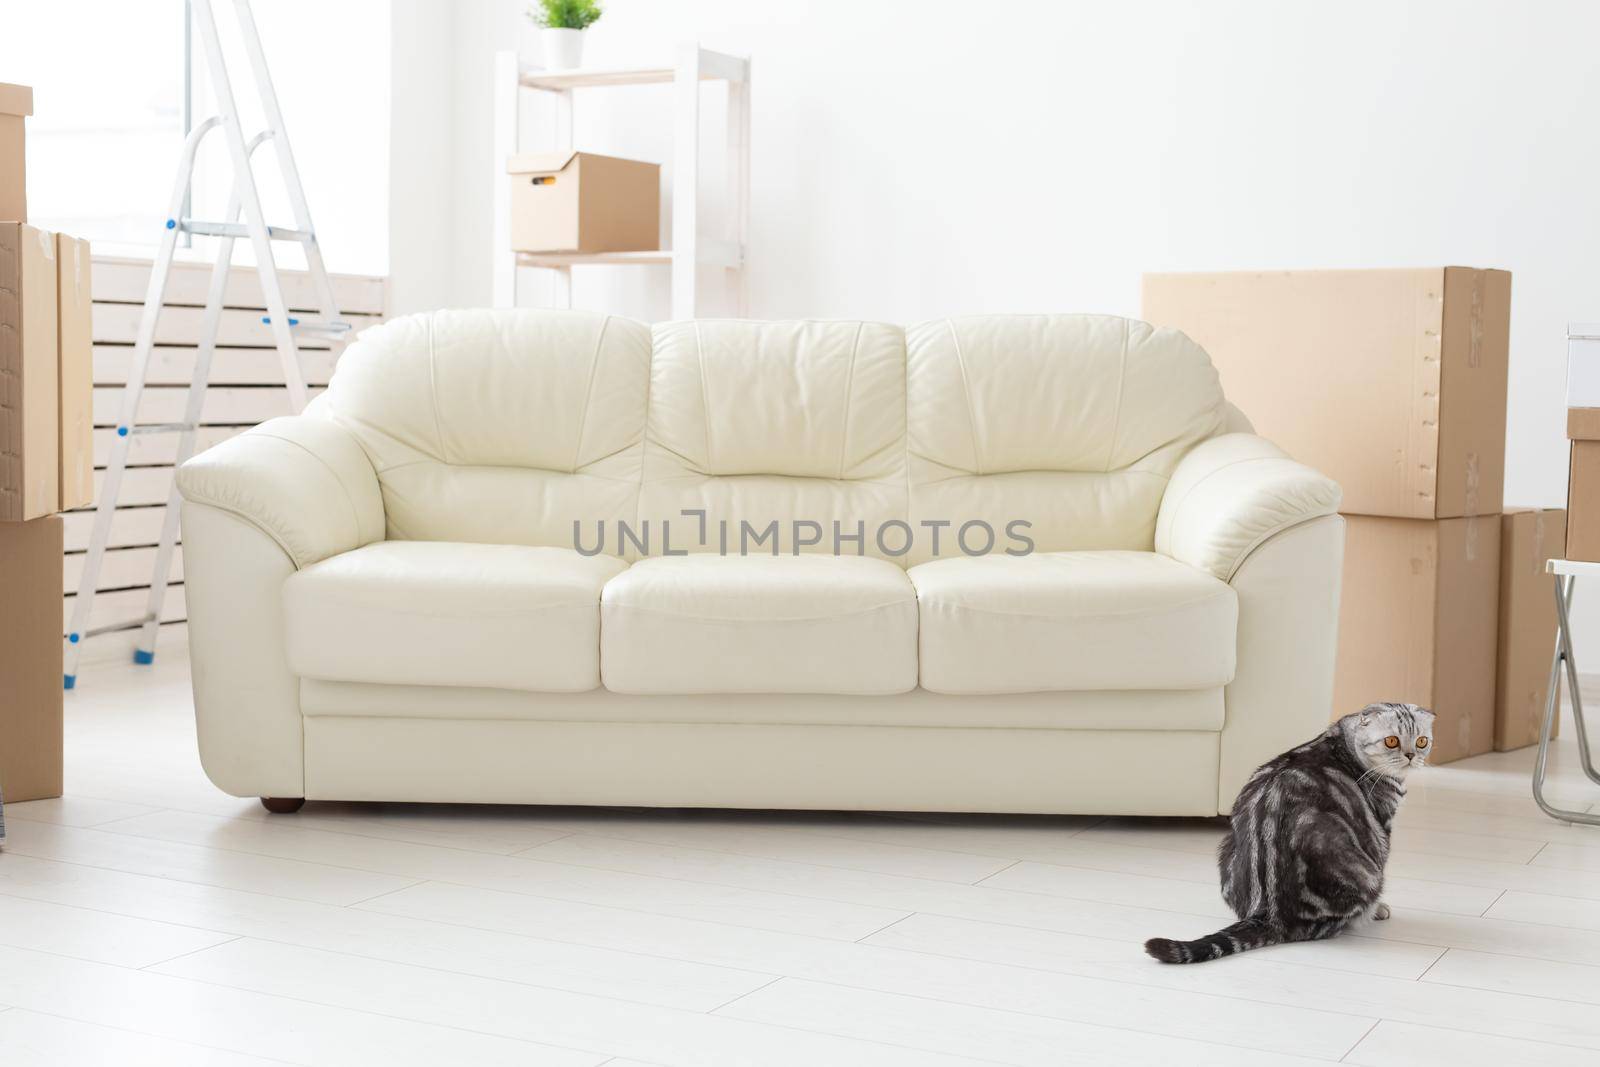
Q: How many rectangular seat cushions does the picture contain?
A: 3